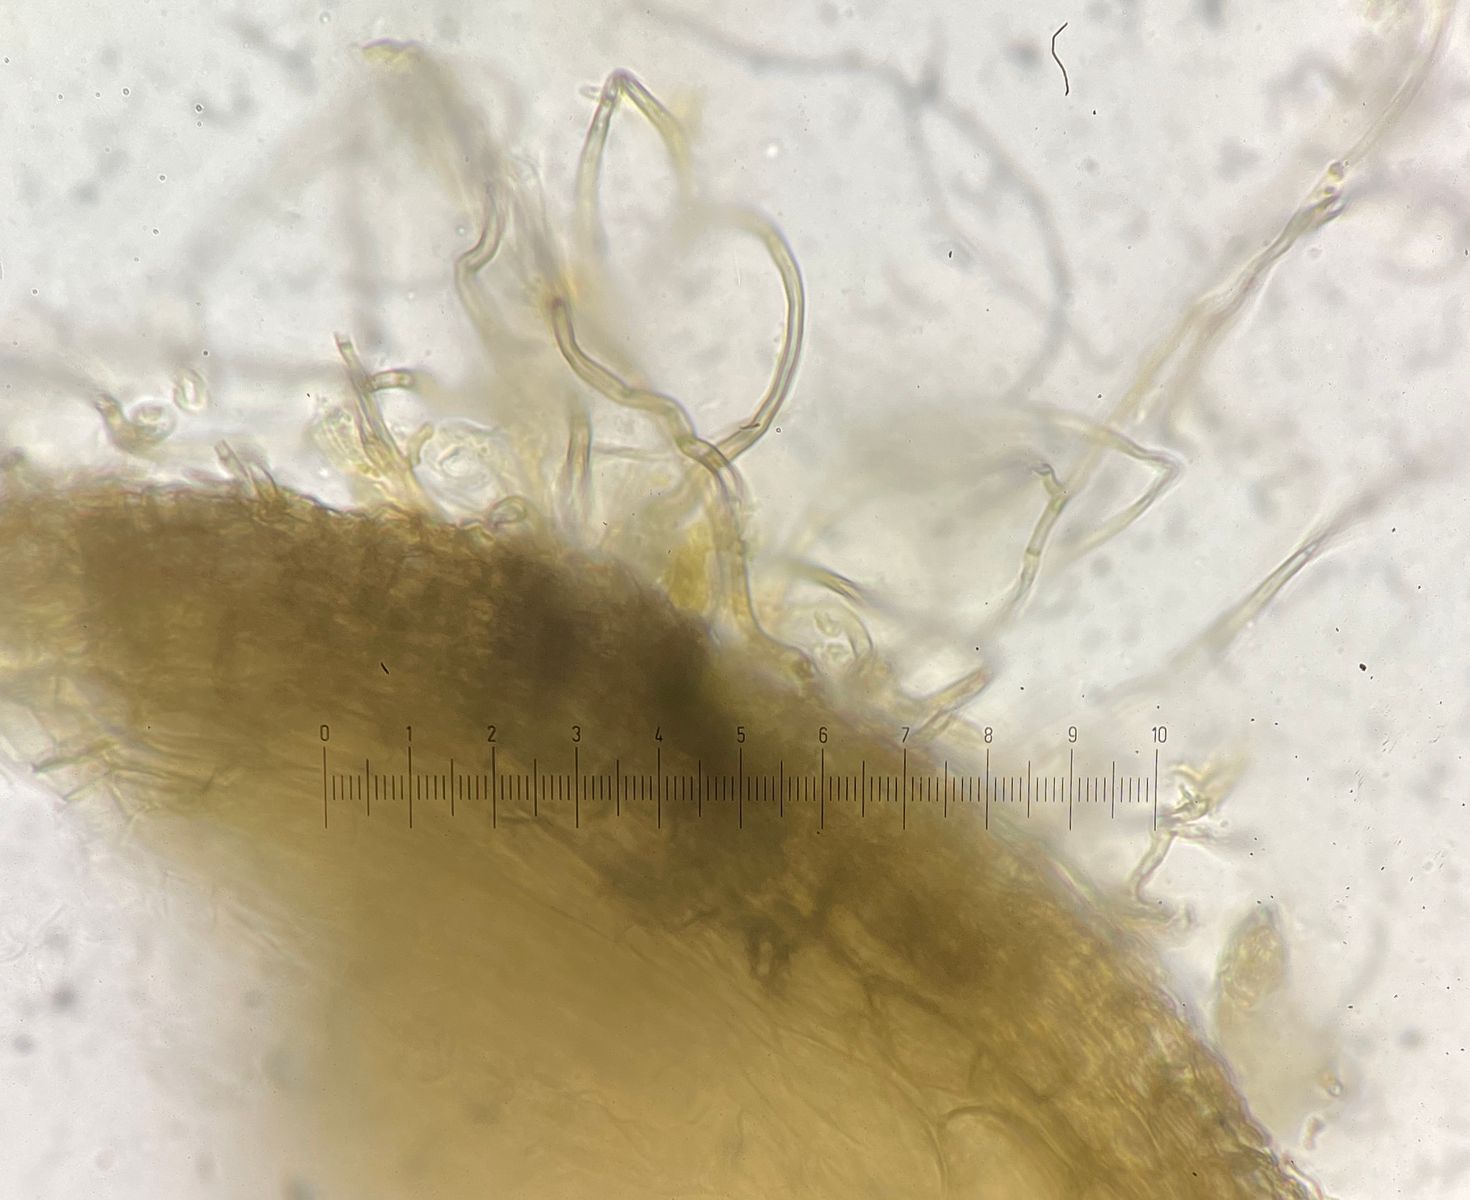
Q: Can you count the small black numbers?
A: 11